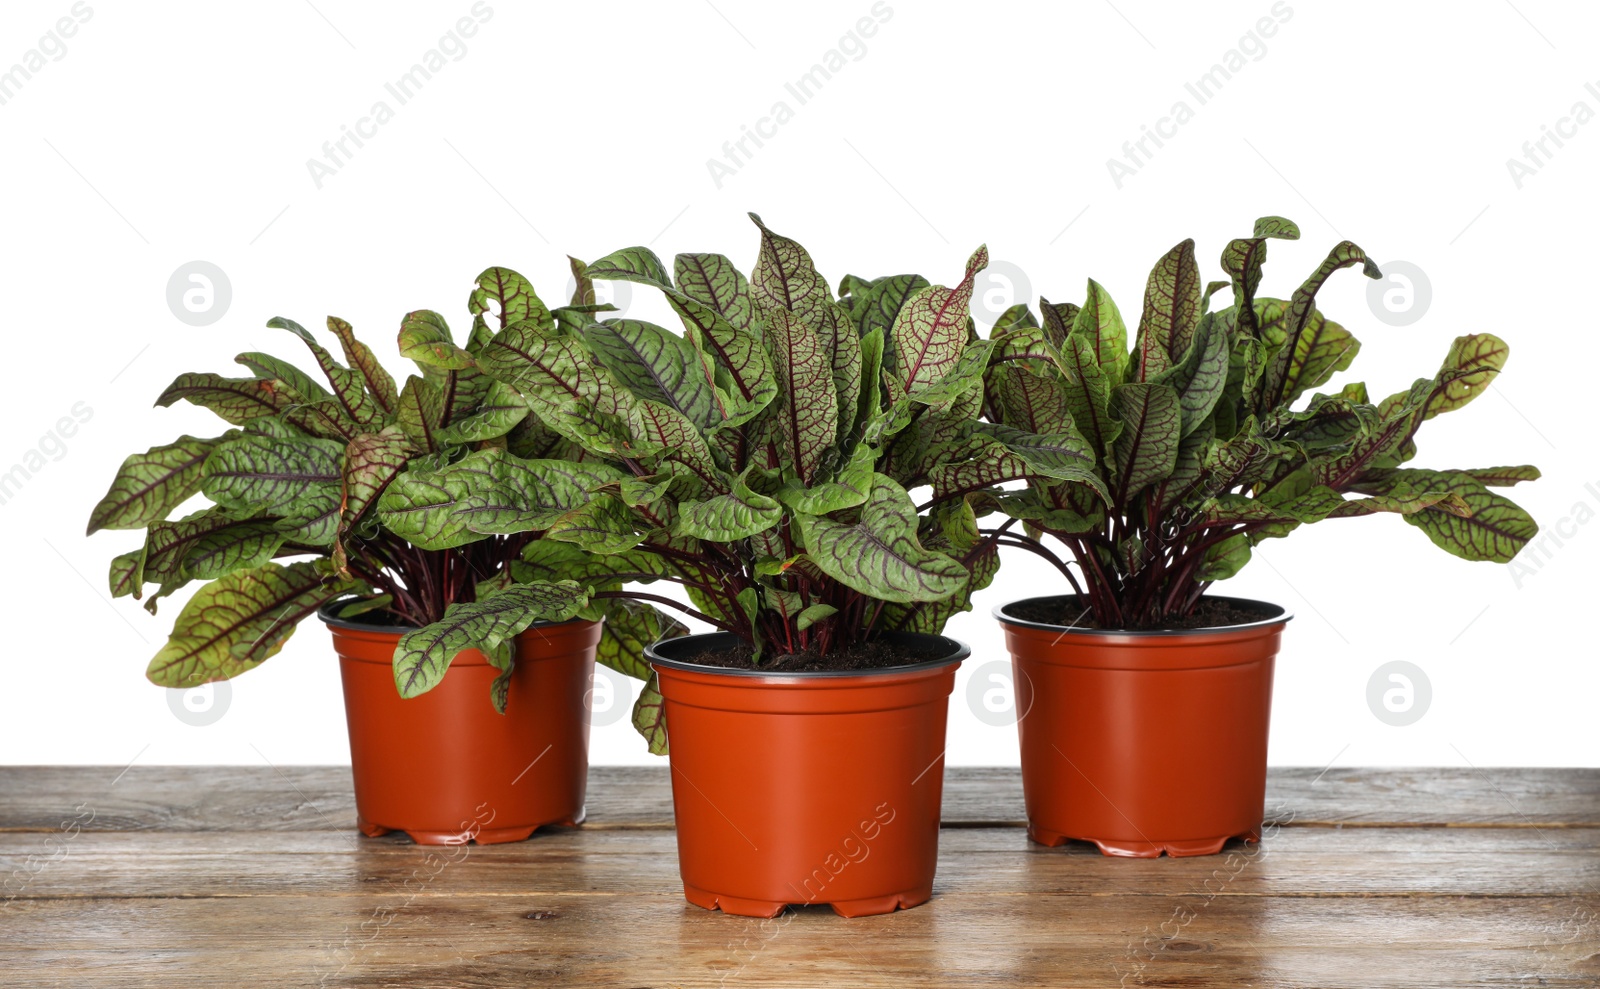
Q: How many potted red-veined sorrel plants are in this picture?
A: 3